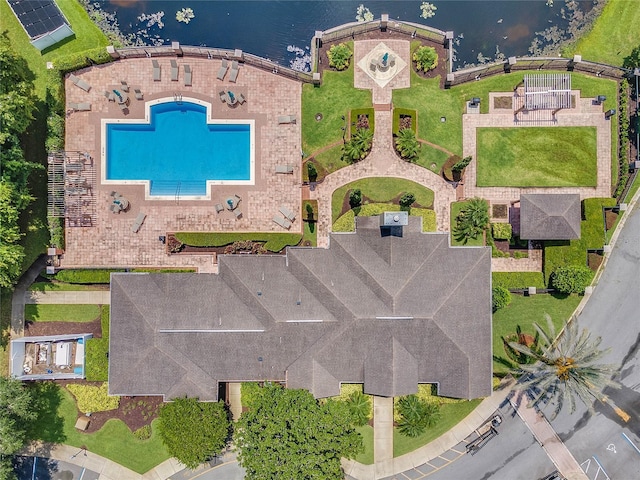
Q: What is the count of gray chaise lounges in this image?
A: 12